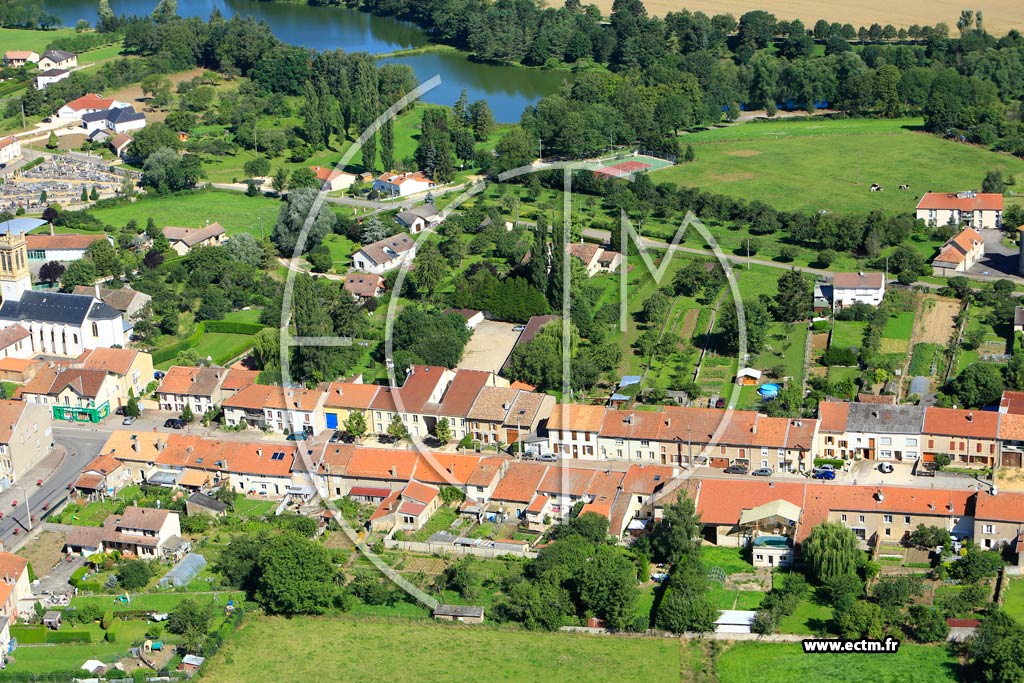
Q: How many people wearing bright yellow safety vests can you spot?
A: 0